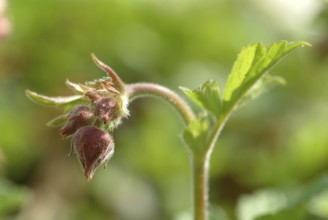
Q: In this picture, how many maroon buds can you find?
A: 3